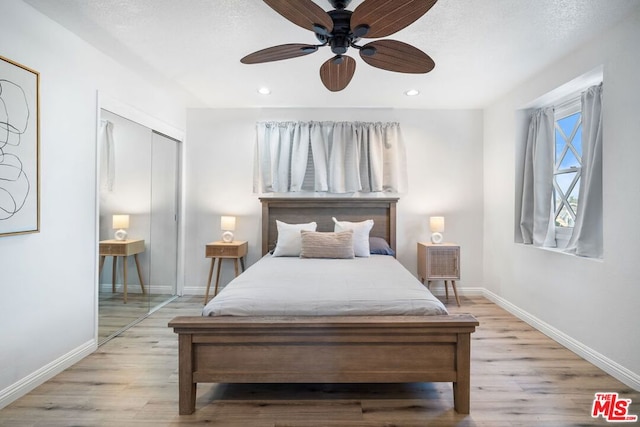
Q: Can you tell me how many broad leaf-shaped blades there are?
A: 5